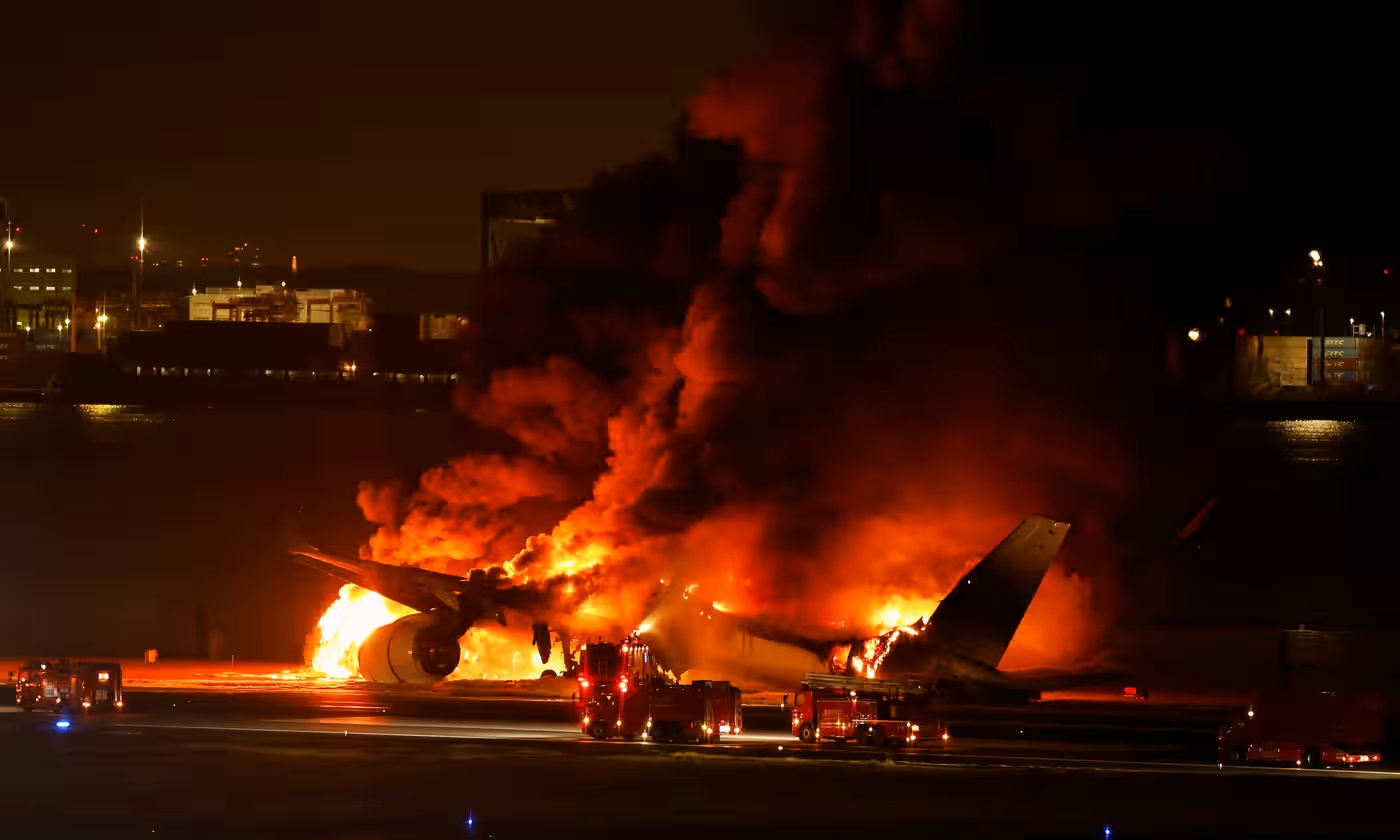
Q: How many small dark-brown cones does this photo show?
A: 0